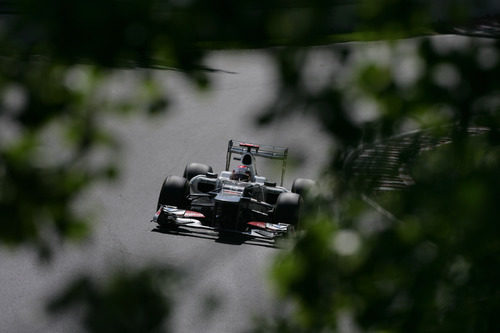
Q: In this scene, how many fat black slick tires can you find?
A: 4